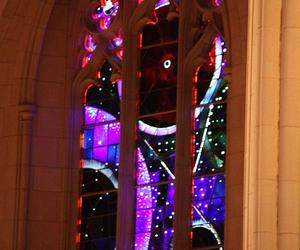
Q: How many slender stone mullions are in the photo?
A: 2